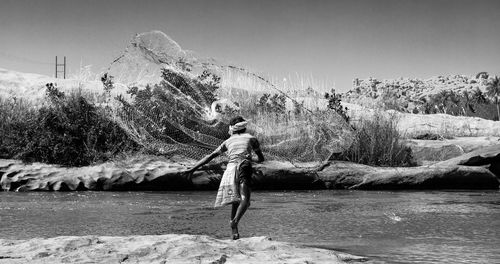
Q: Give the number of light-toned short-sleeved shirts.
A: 1